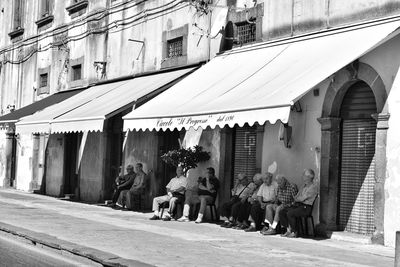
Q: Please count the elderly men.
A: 10